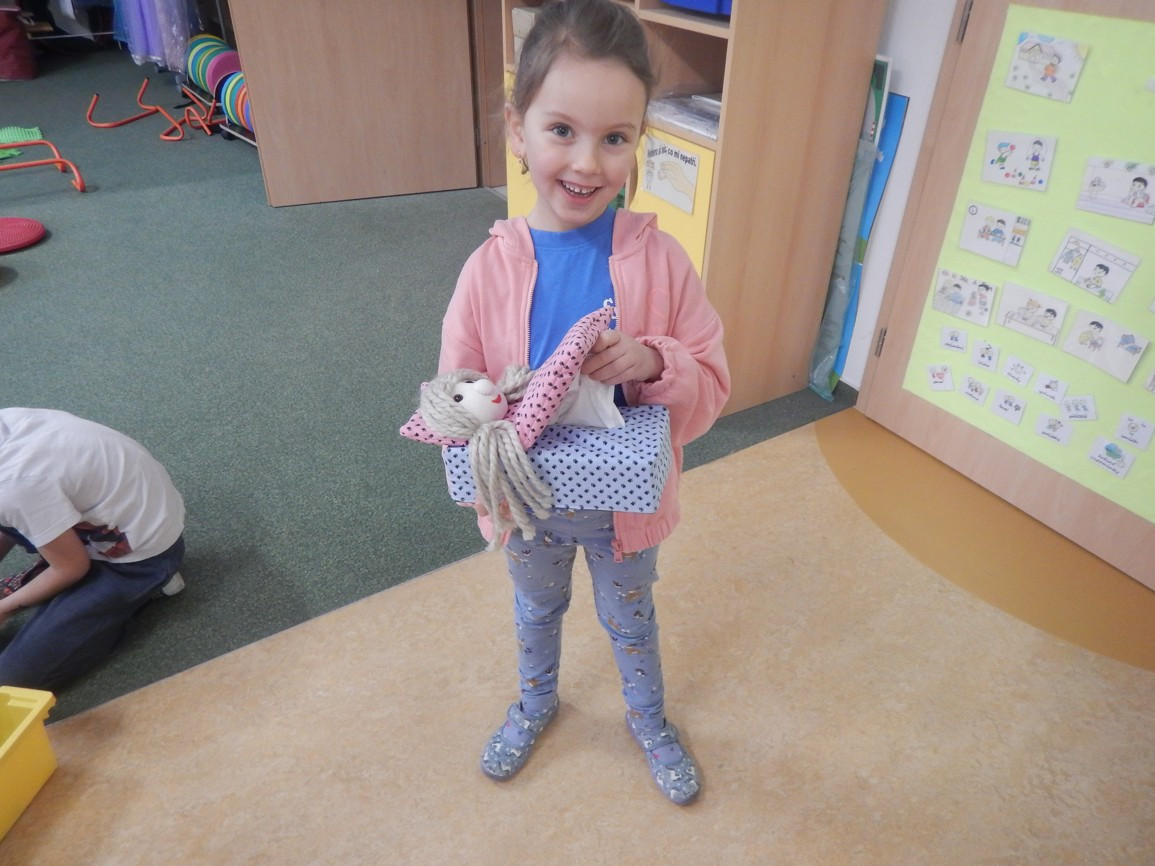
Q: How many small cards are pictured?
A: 11